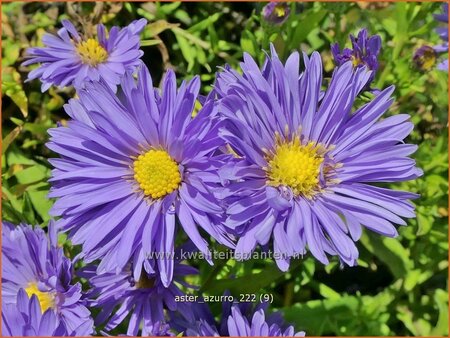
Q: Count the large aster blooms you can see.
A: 2